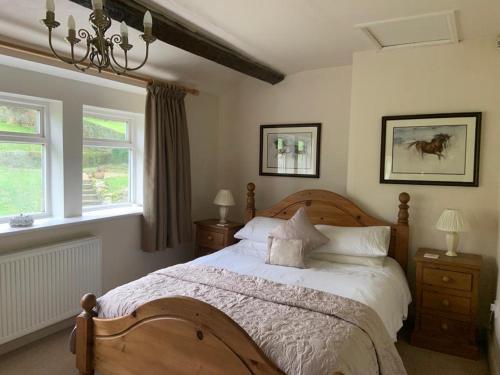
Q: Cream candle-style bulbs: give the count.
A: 5